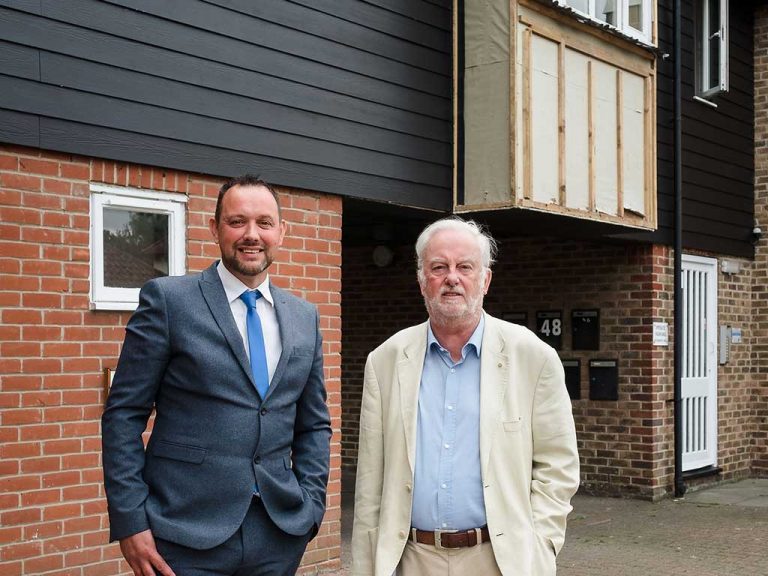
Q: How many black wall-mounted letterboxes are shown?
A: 5